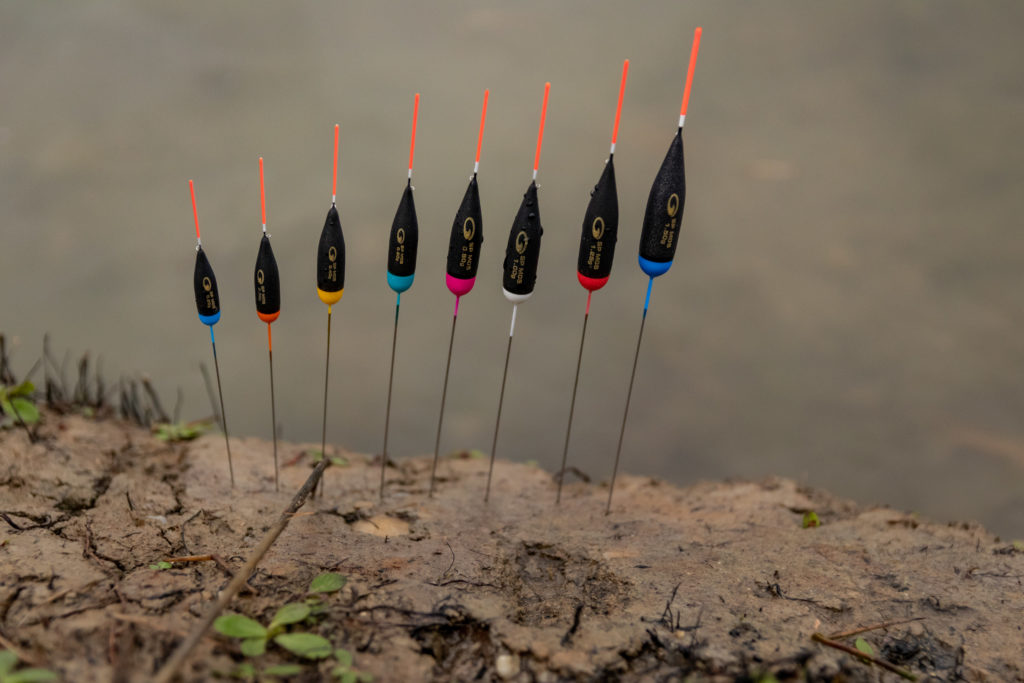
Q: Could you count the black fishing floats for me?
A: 8